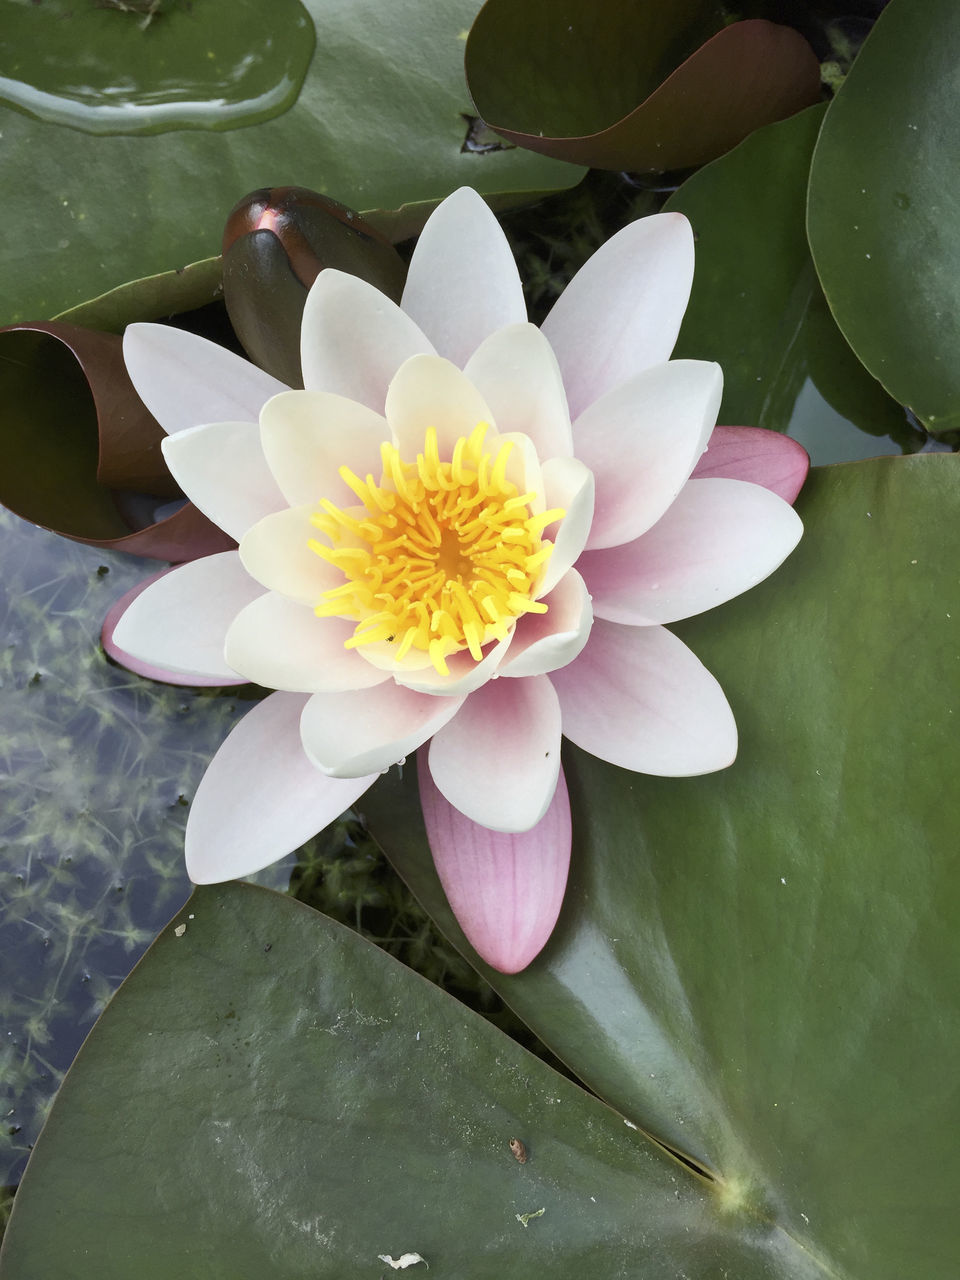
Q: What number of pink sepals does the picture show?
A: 3